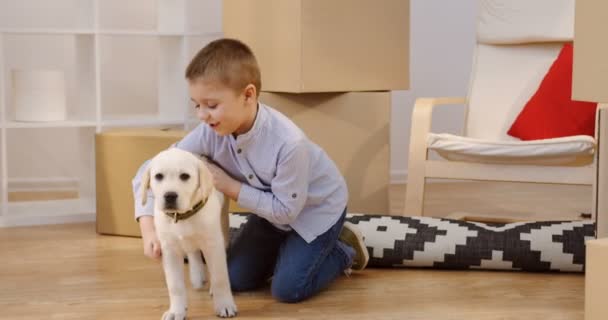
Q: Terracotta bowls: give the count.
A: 0